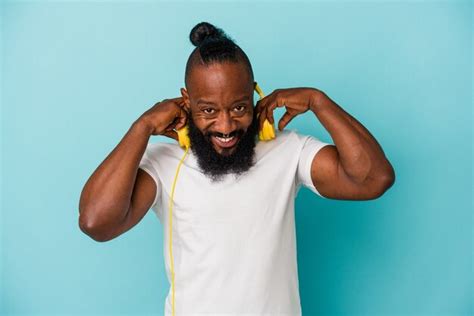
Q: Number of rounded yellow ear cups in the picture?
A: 2